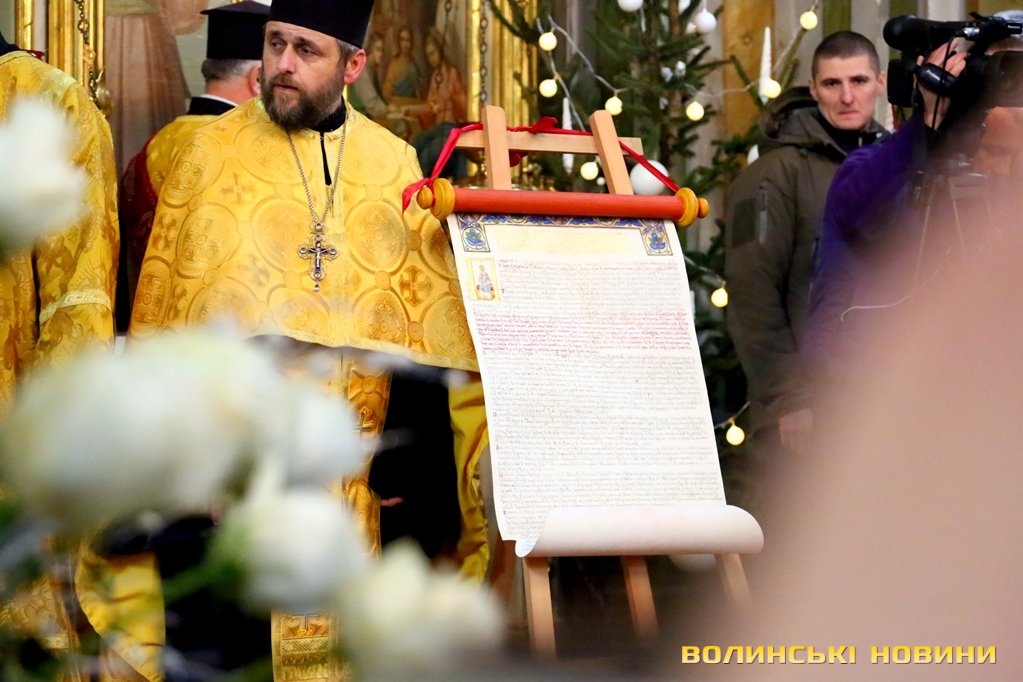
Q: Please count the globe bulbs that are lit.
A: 9